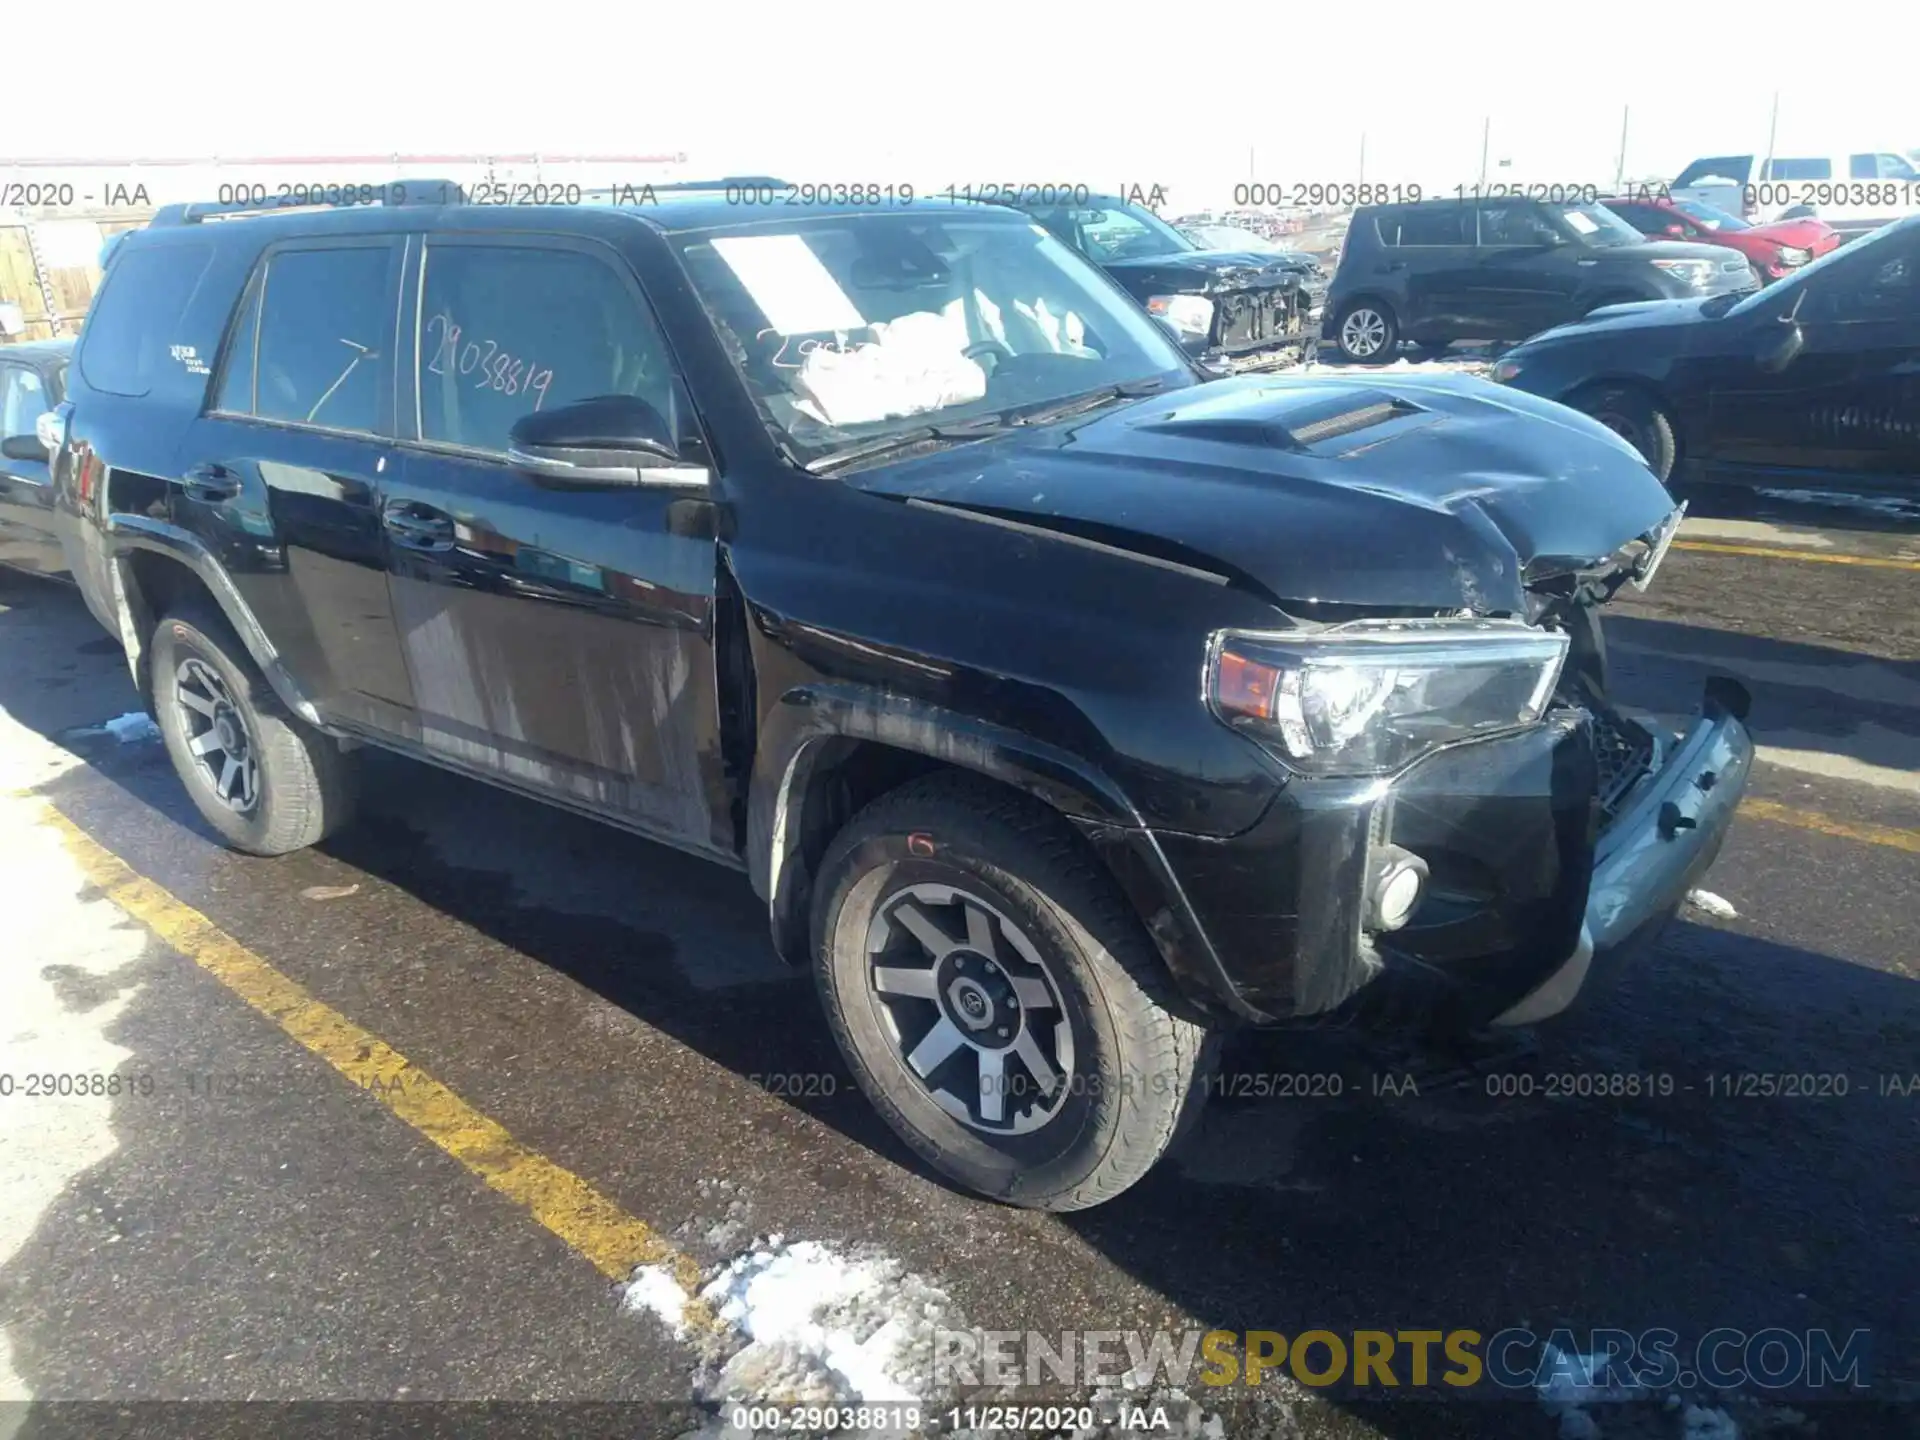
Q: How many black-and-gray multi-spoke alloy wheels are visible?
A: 2